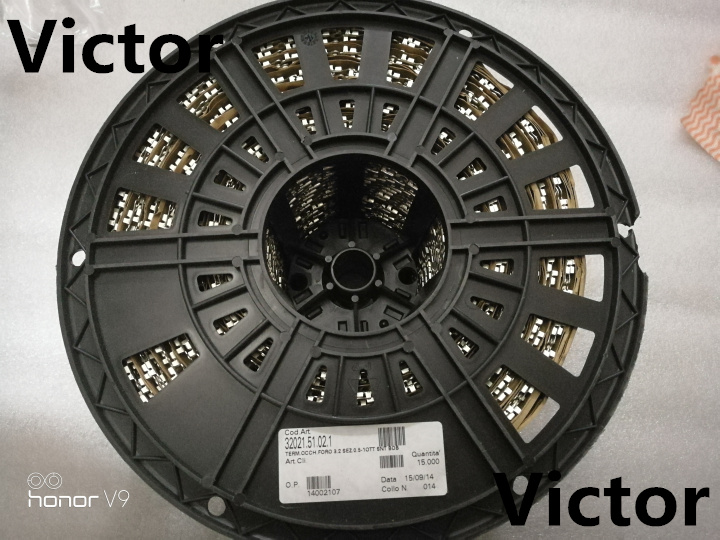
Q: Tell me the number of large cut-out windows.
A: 13